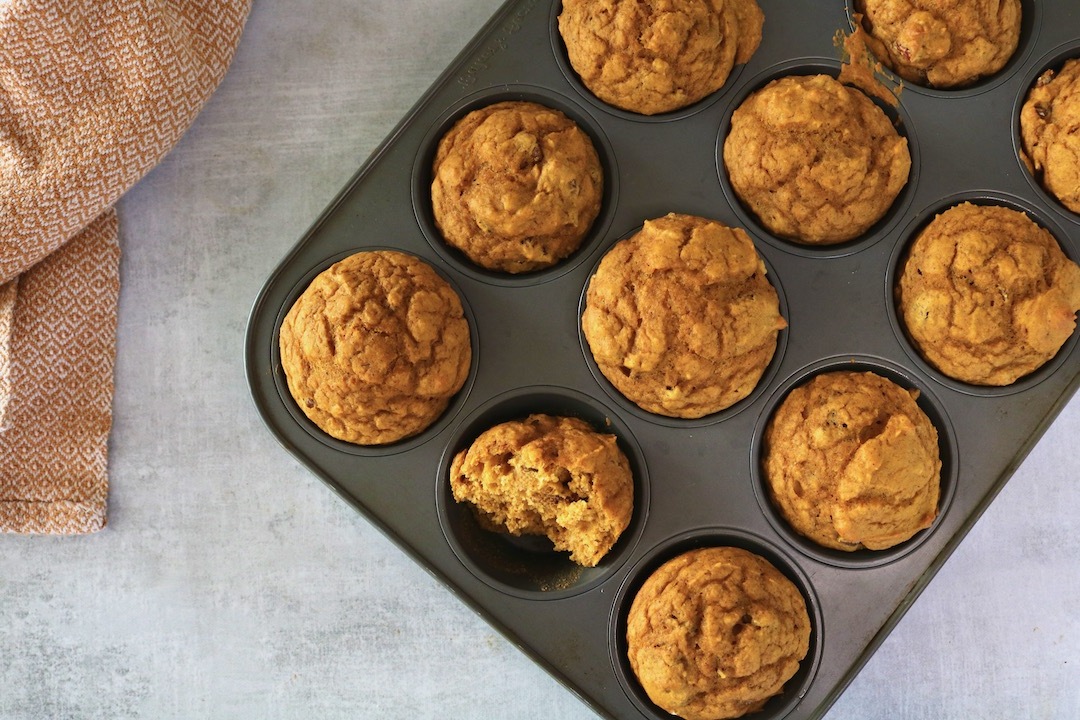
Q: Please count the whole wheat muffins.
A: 11